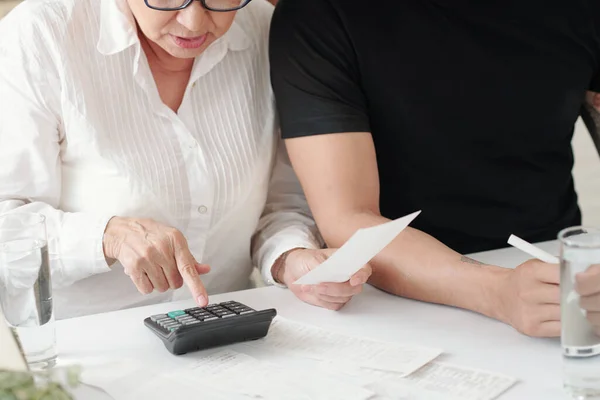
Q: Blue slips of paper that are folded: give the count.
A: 0